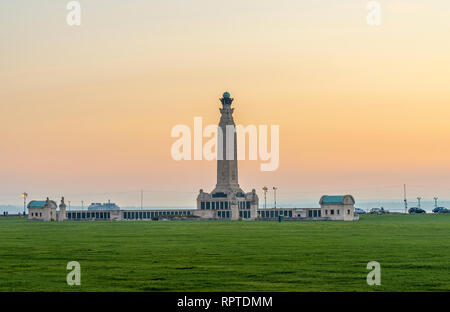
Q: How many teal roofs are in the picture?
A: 2